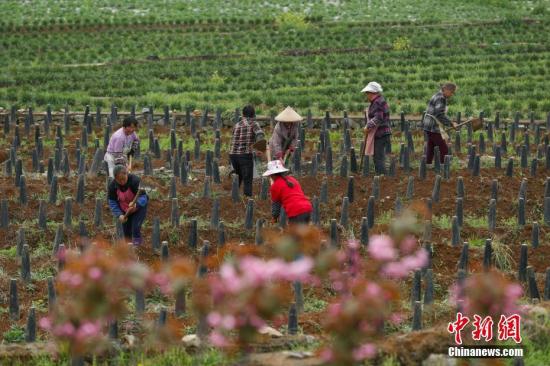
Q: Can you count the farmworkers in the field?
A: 7